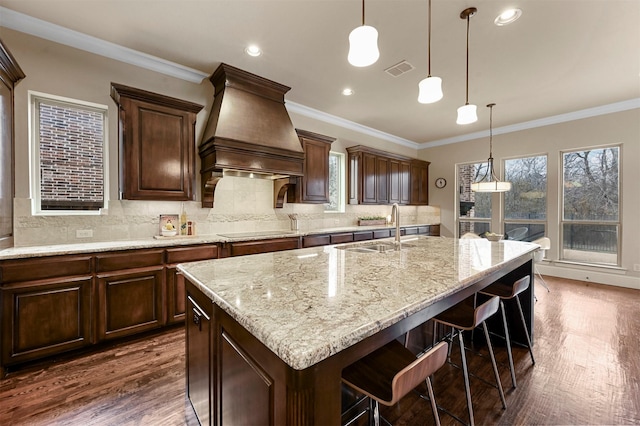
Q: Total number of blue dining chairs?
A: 0